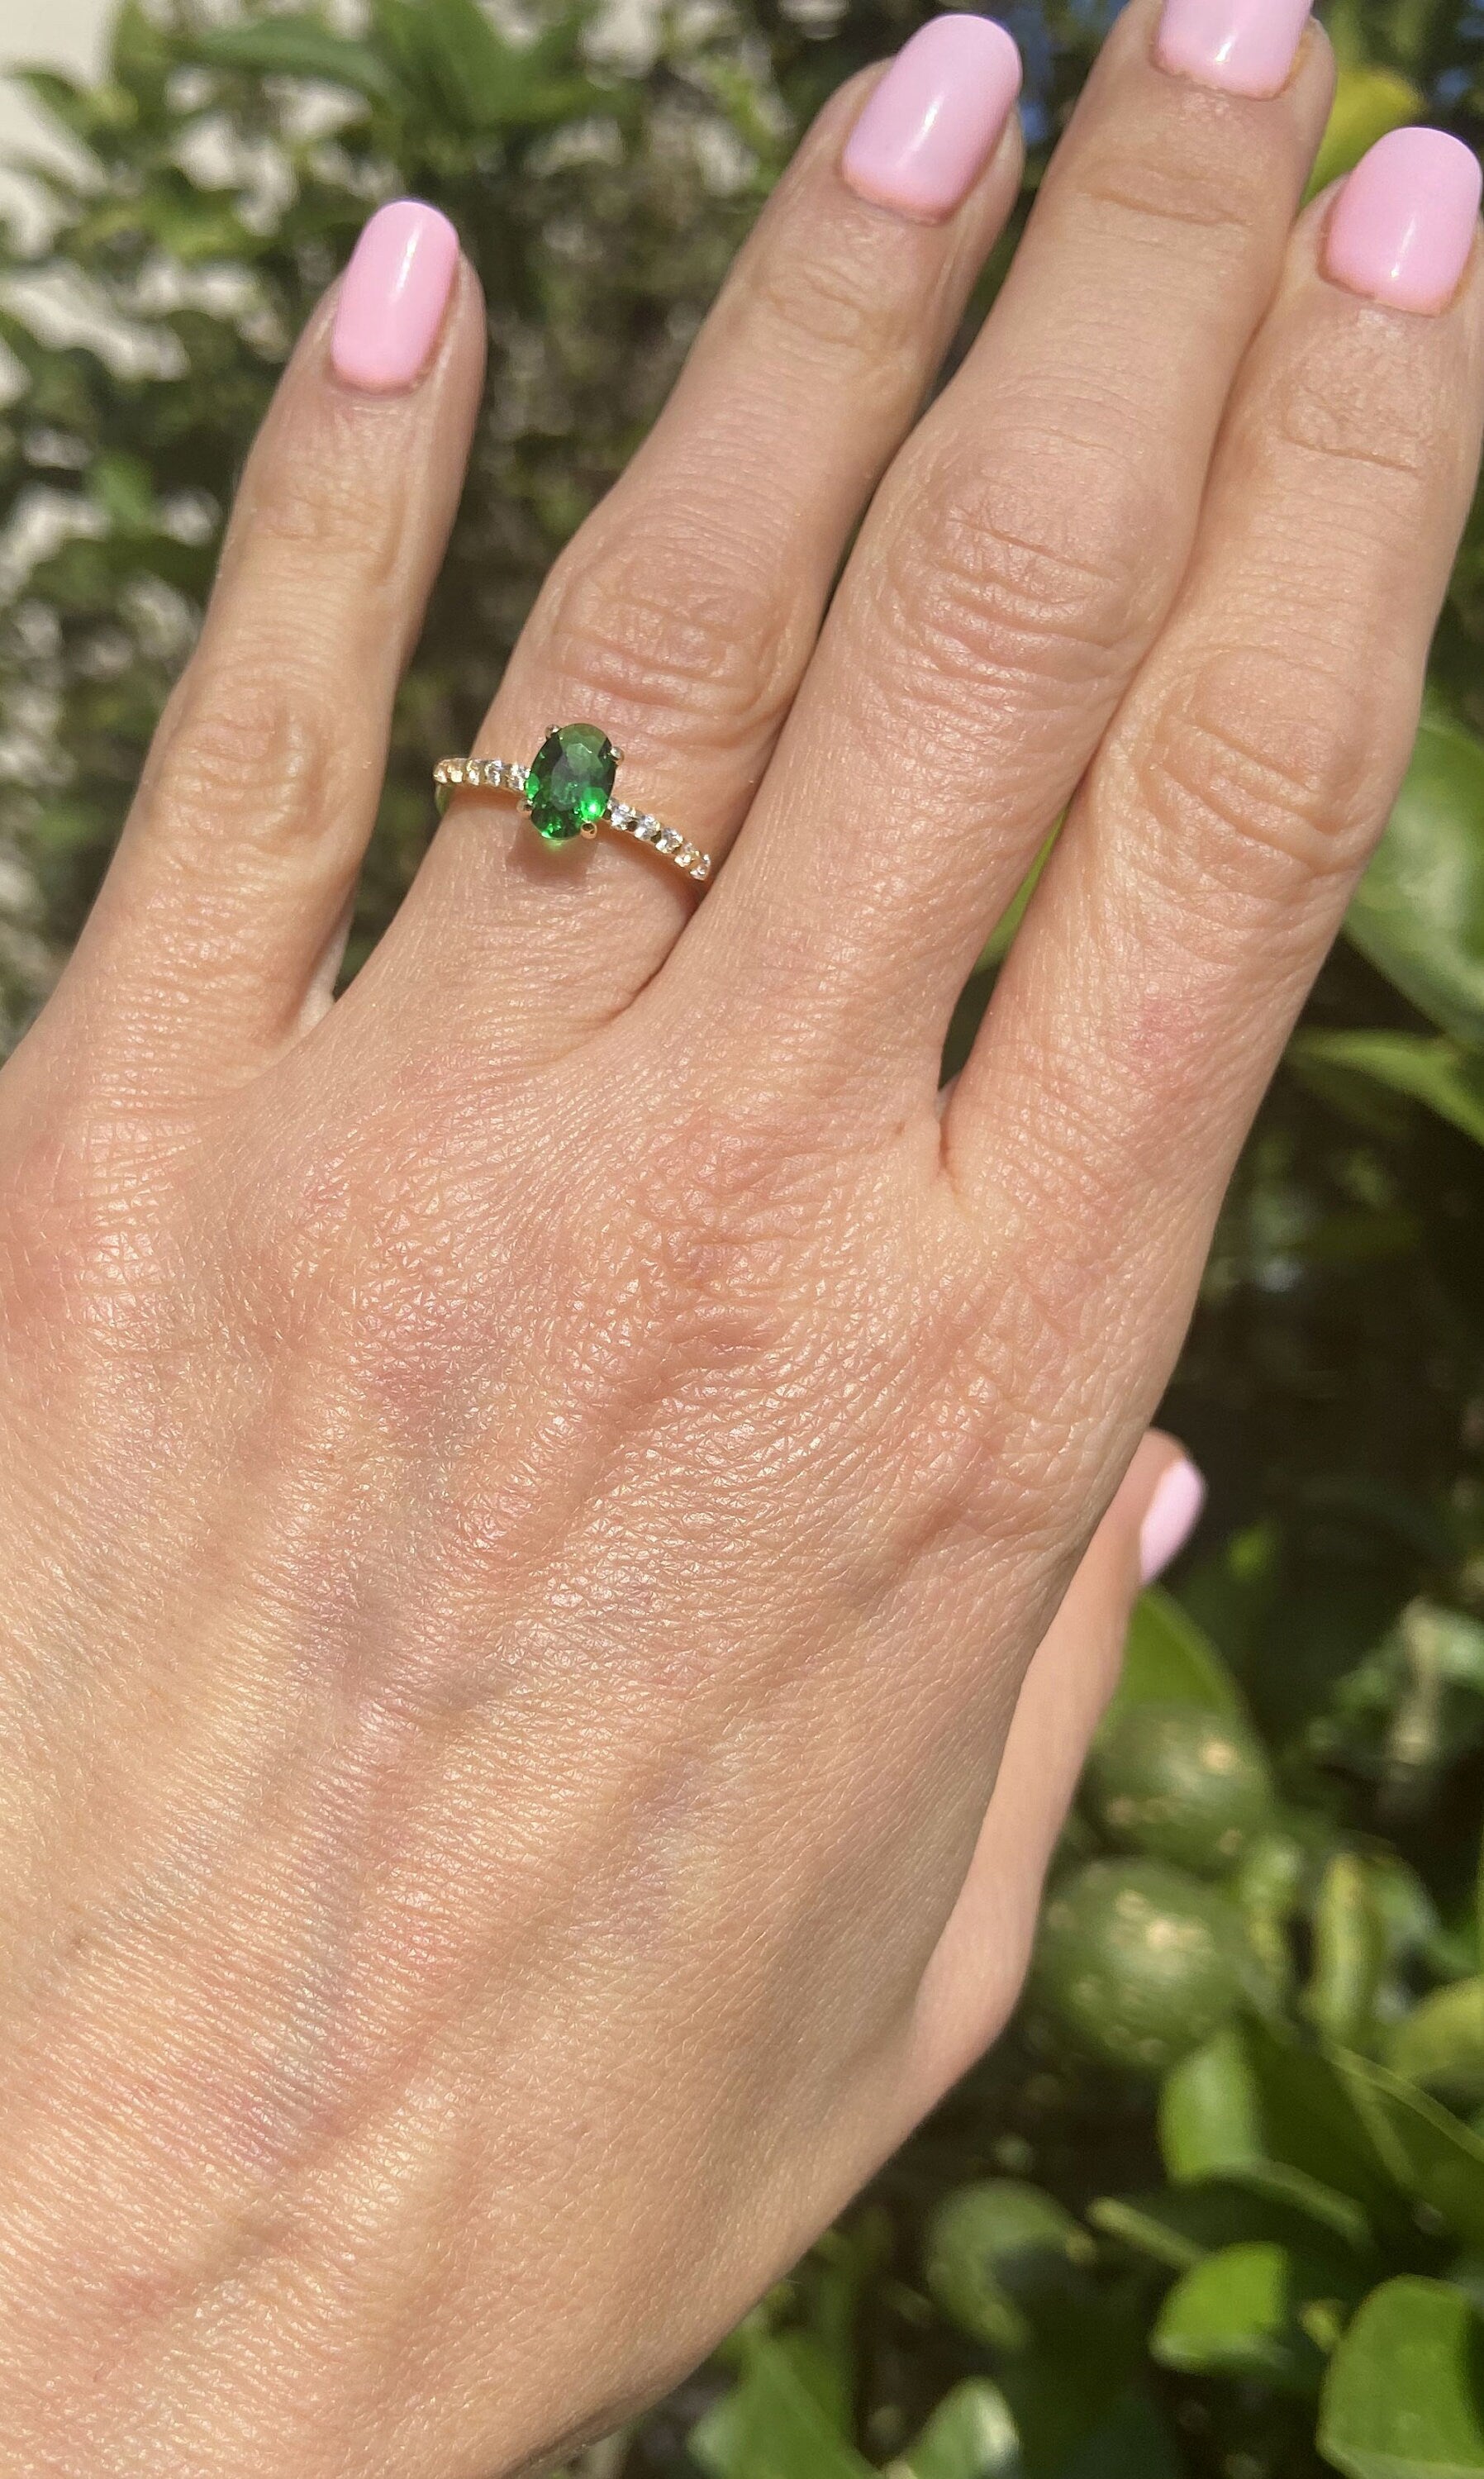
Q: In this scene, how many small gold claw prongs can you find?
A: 4